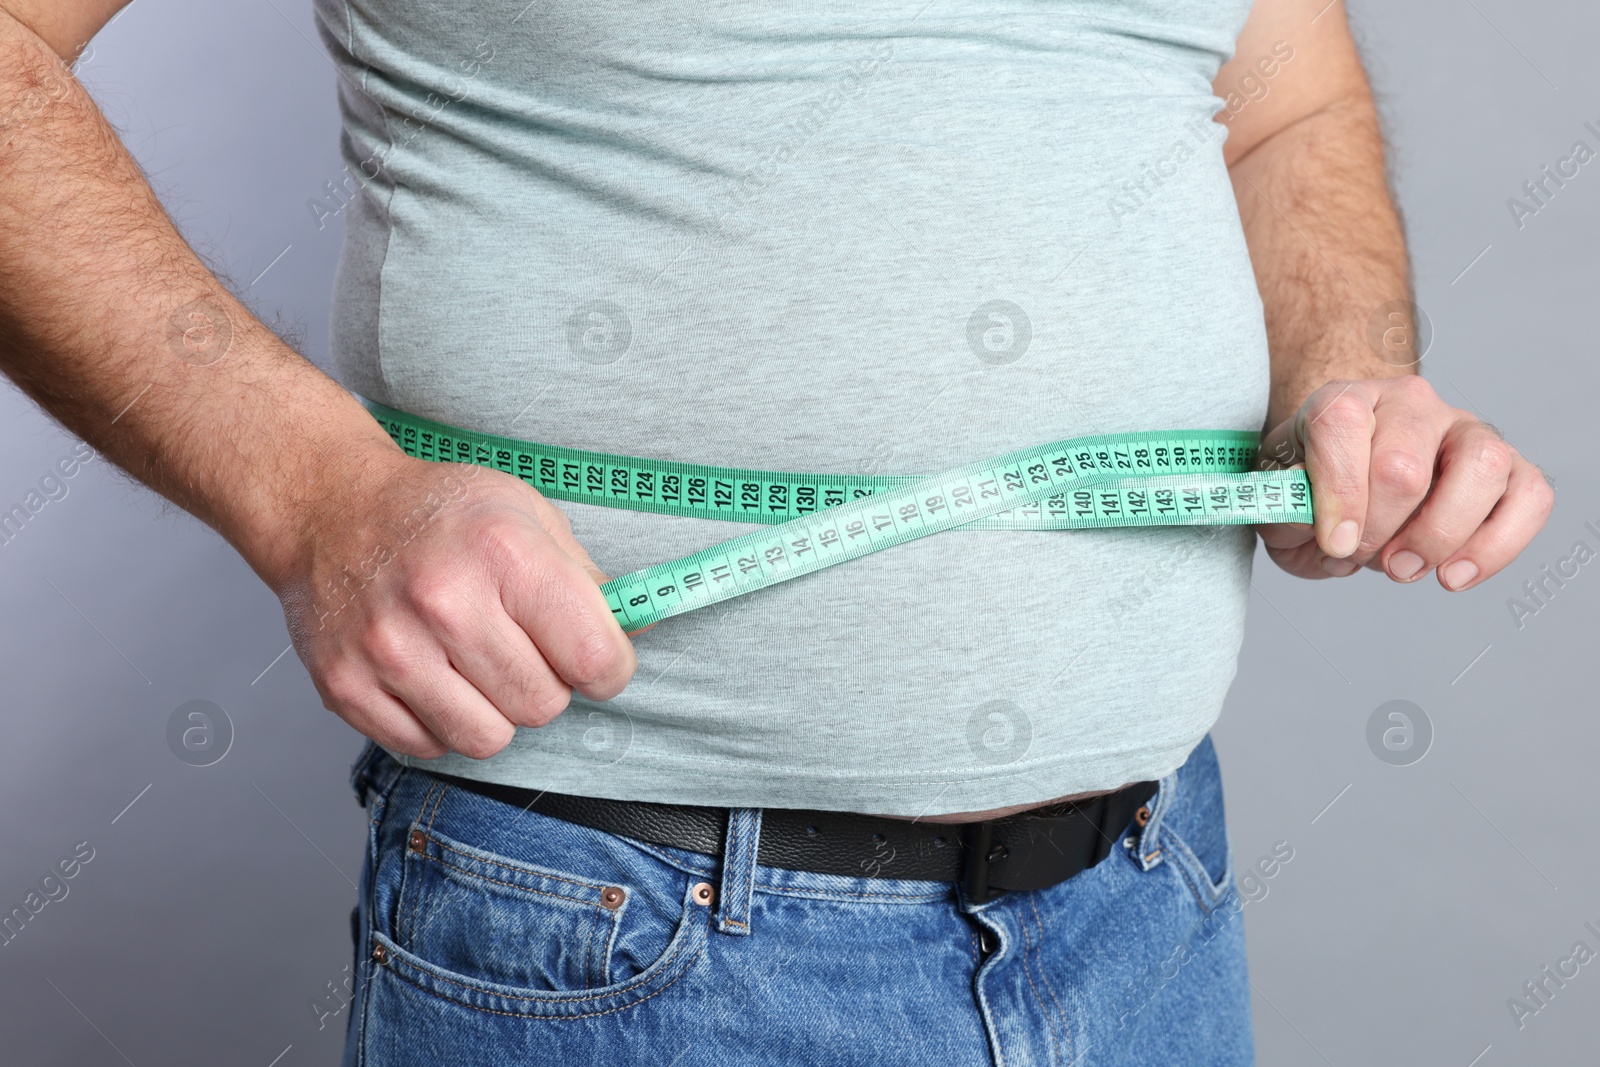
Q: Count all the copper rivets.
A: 5